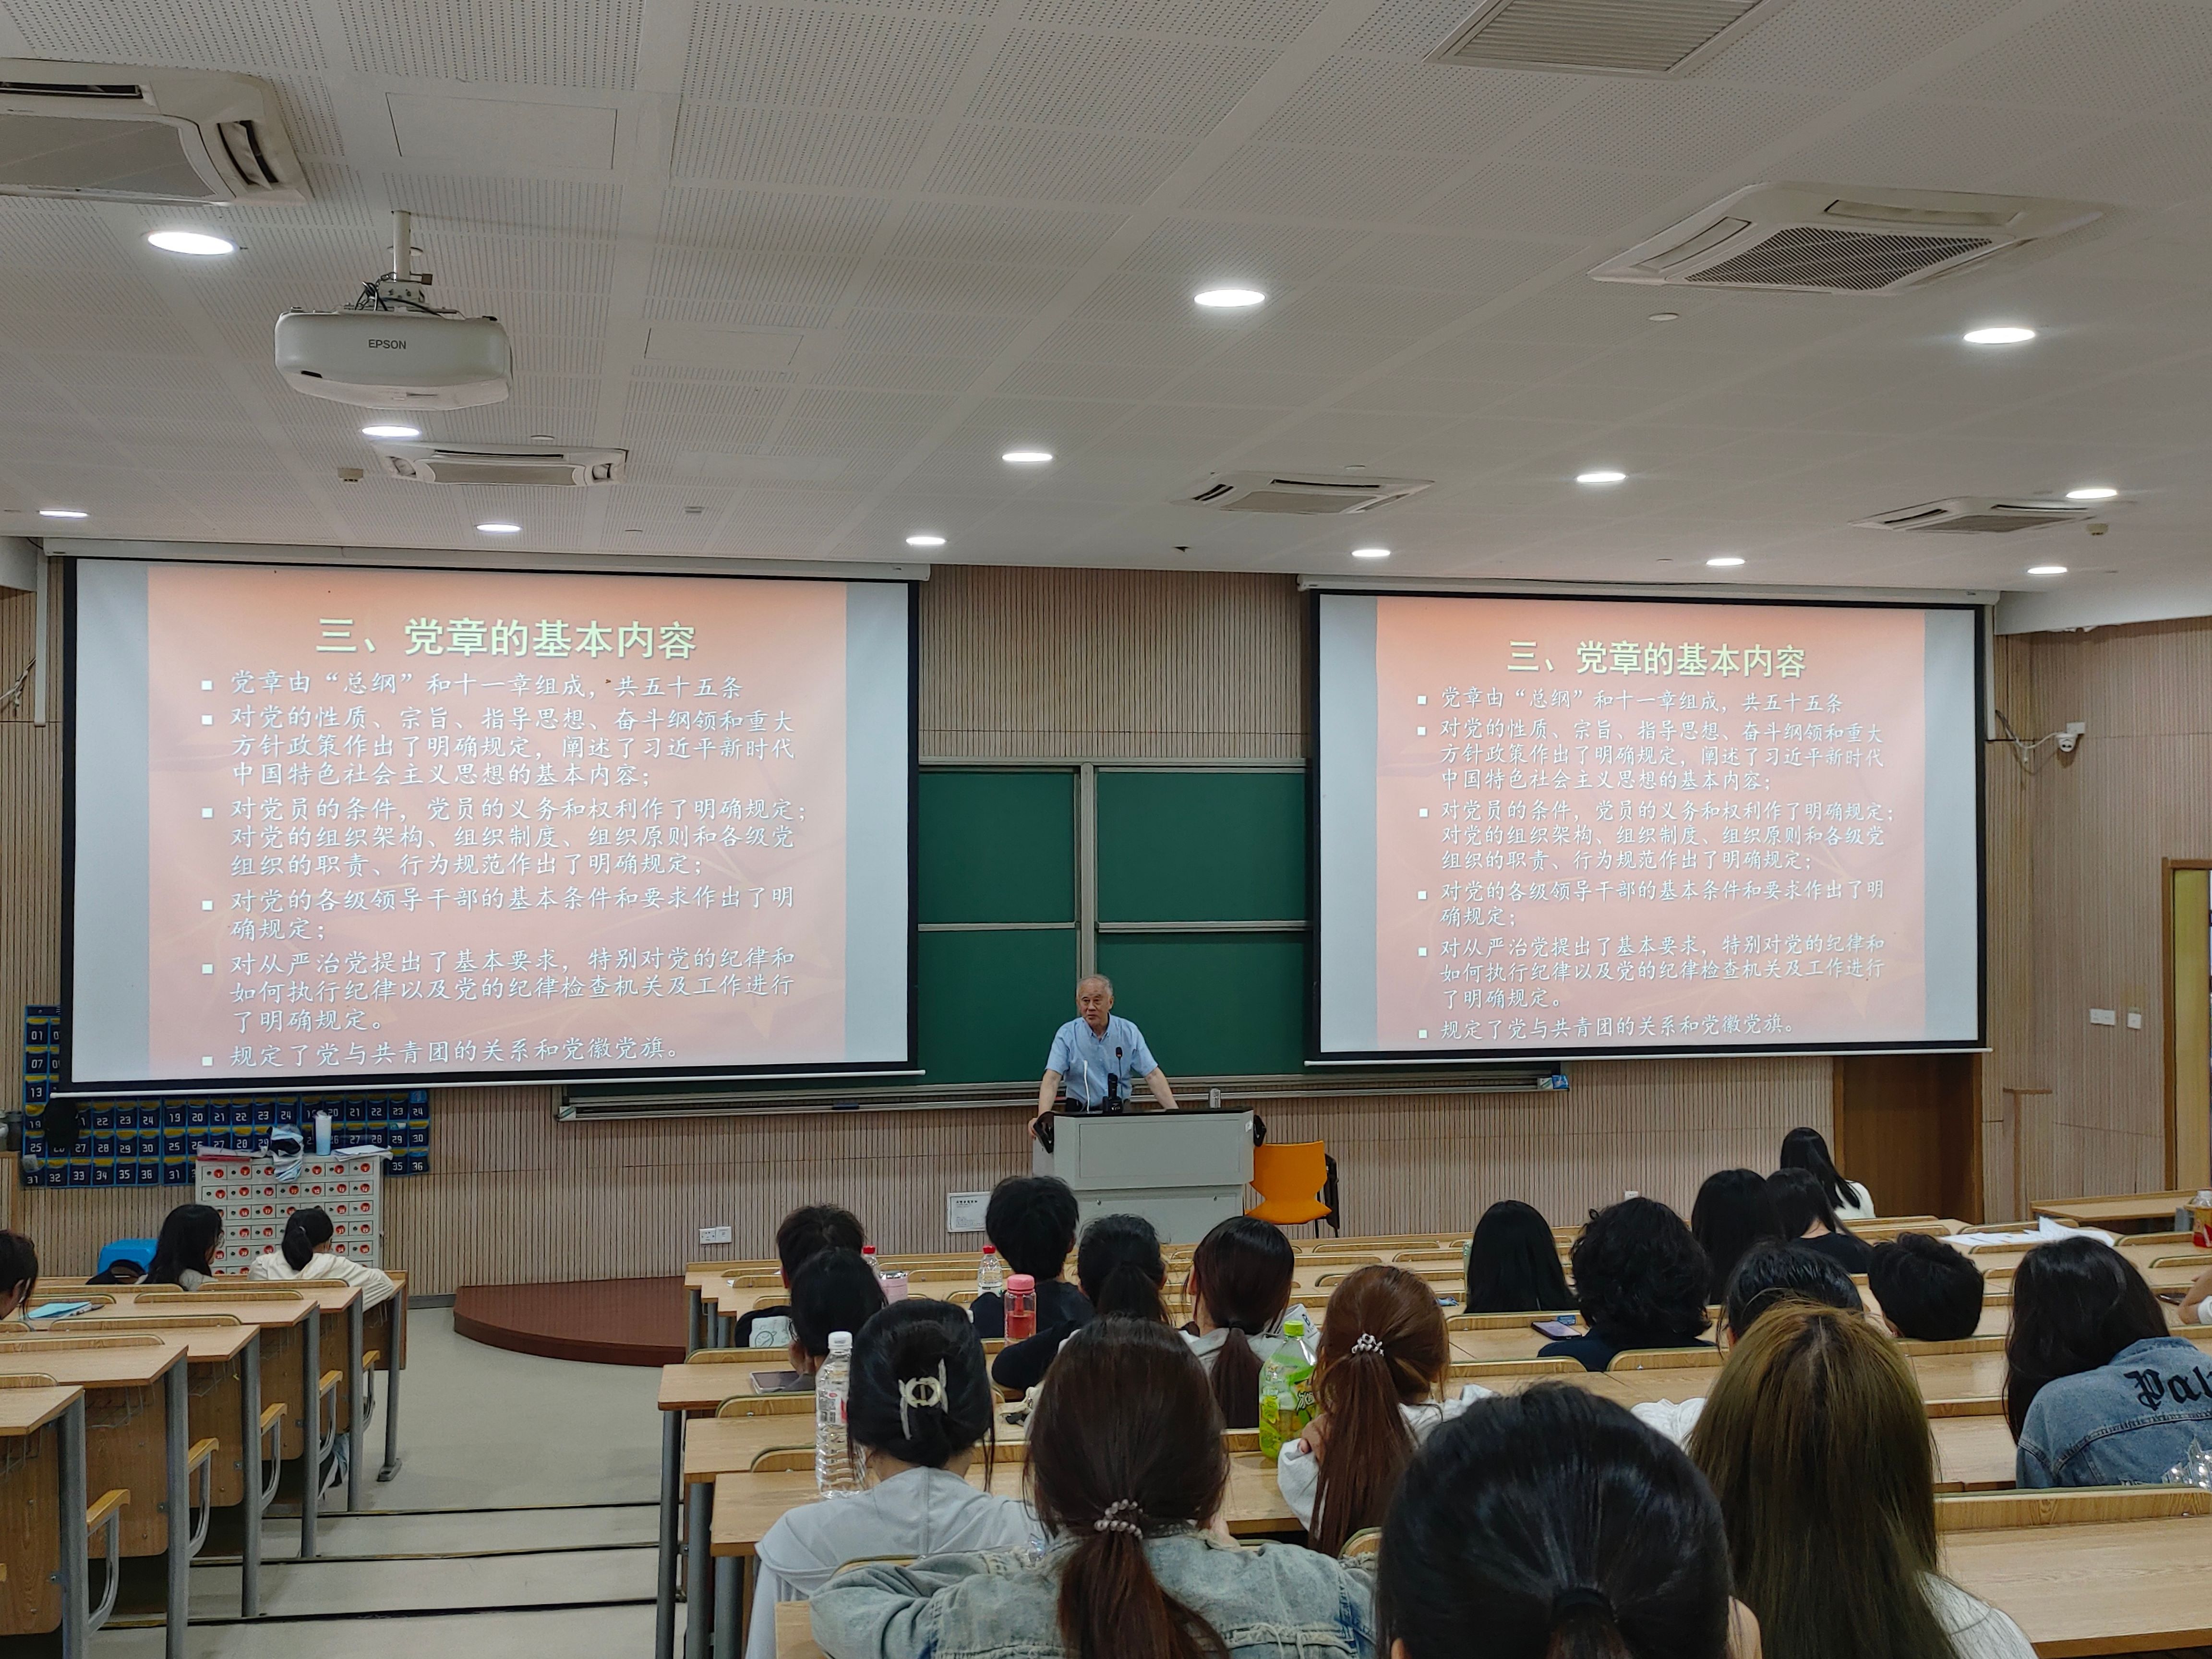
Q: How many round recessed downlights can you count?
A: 13